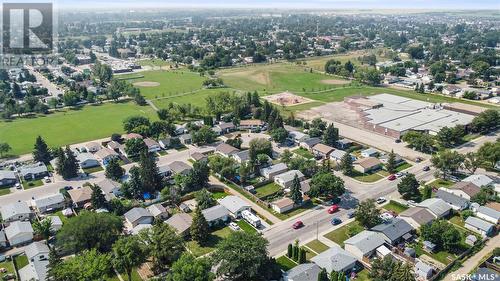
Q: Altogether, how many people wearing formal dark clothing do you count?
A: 0